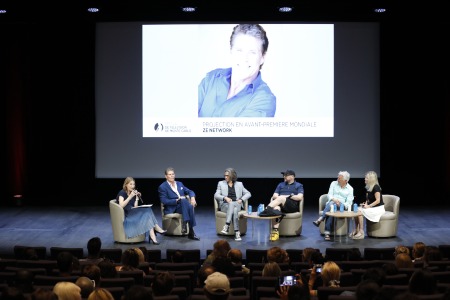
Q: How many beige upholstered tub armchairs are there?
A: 6